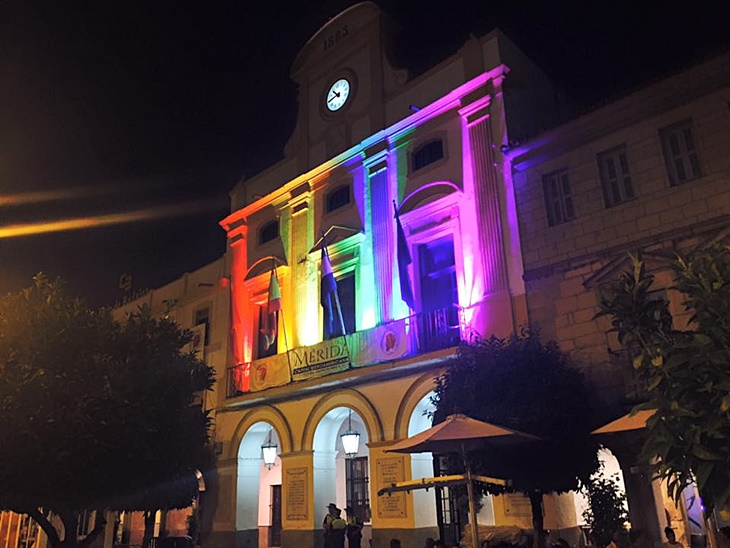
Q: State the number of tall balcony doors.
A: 3